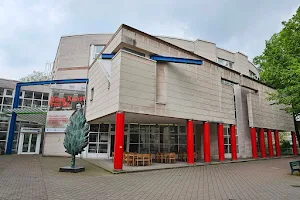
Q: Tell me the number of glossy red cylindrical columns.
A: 10